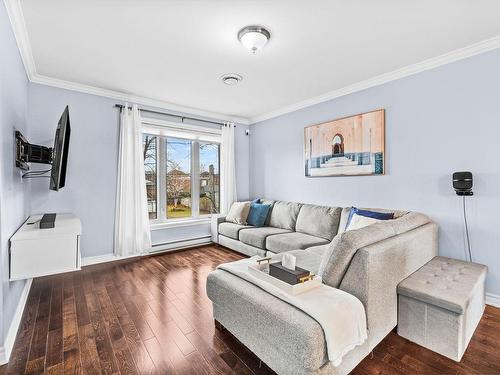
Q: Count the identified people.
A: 0